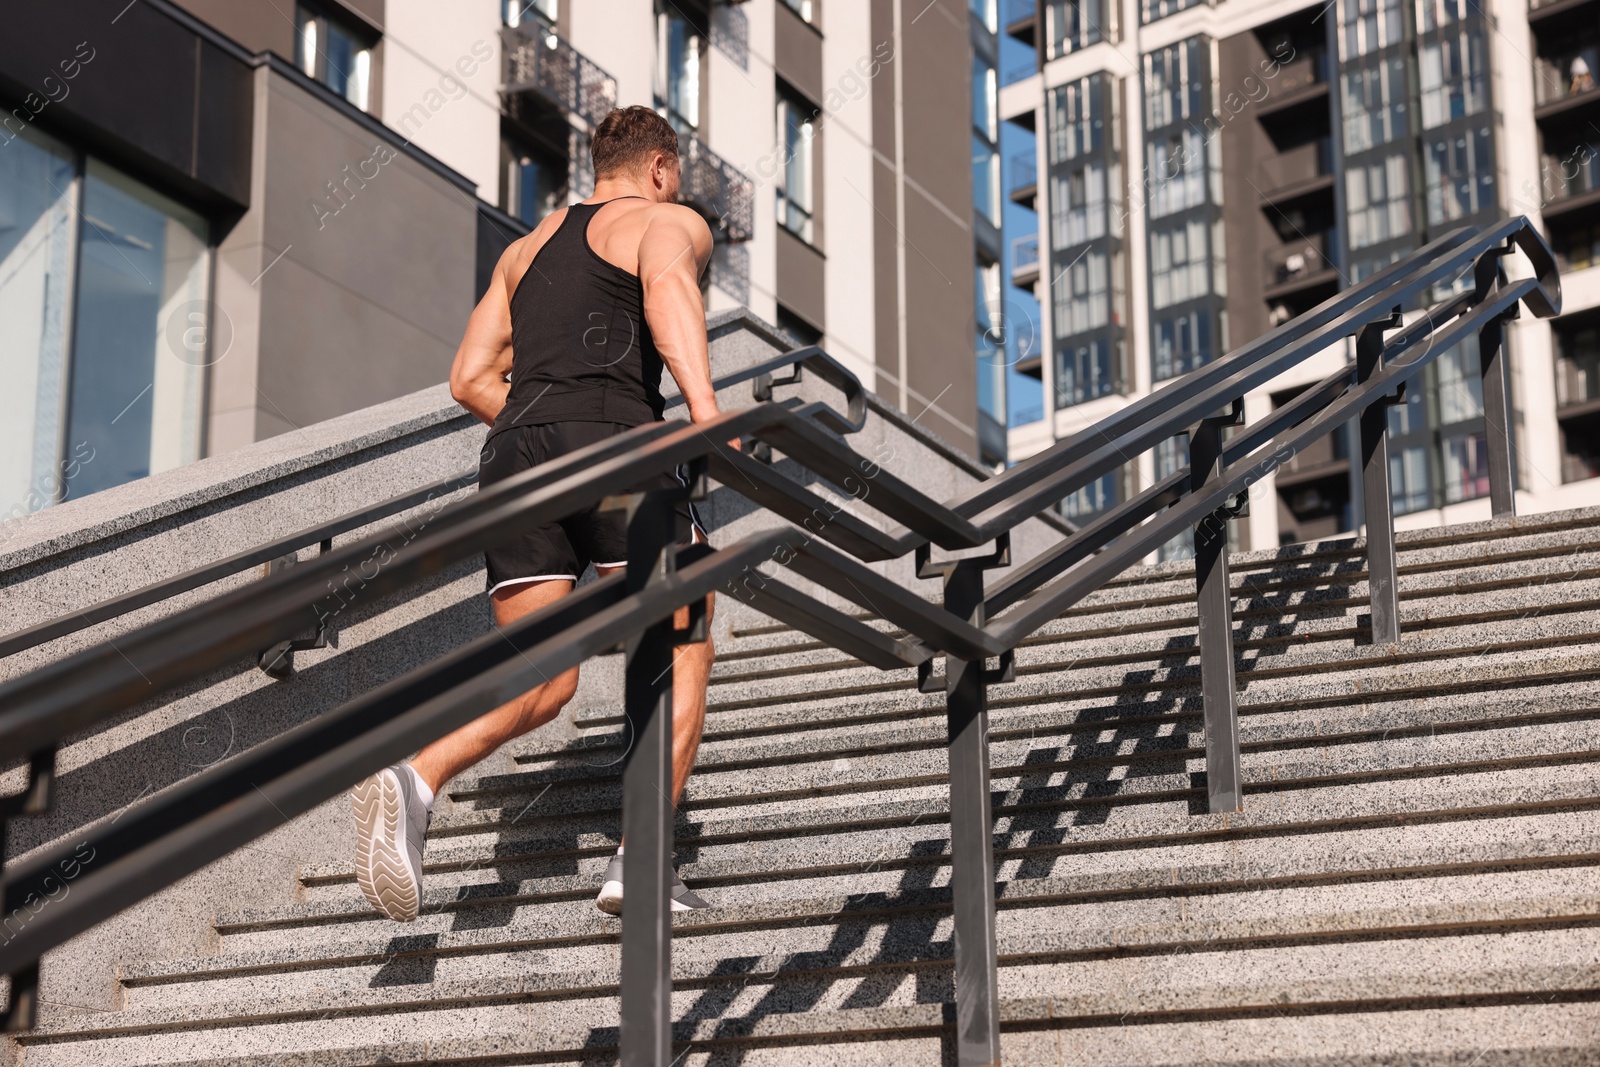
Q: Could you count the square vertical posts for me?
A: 5